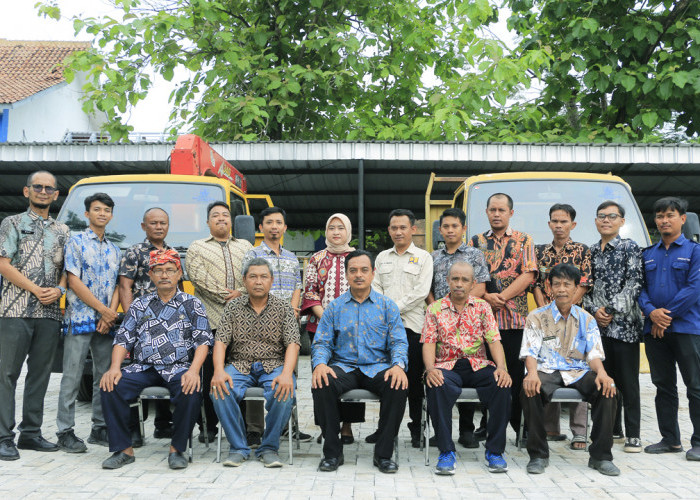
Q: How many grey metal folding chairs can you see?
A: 5